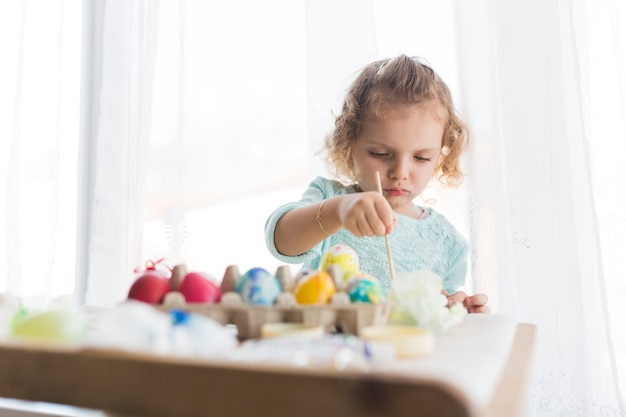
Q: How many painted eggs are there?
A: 6